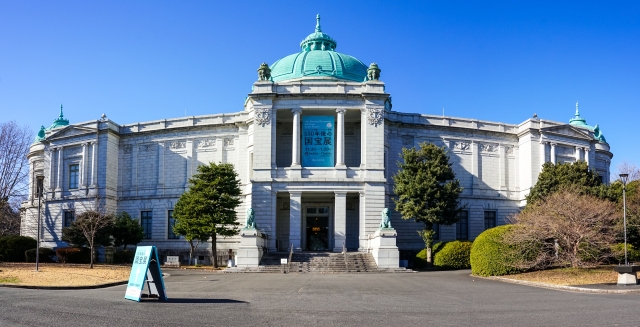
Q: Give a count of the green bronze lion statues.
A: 2